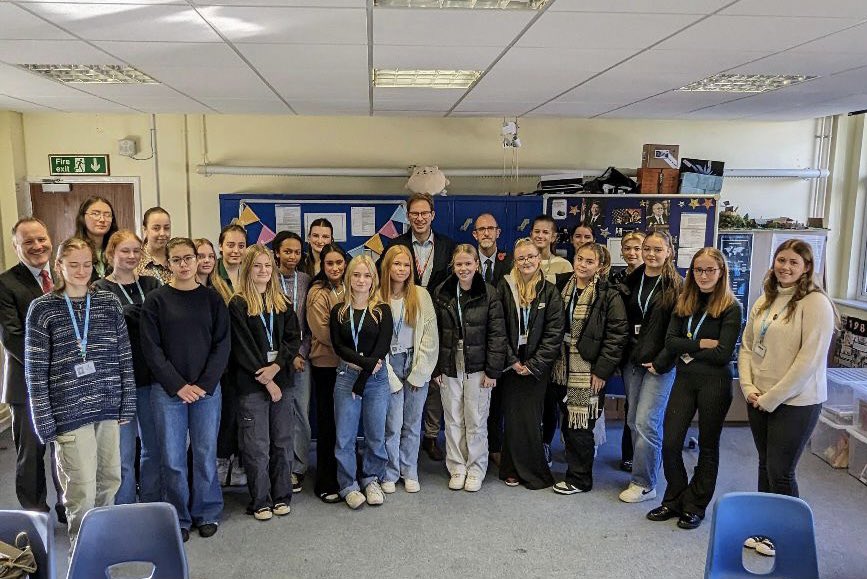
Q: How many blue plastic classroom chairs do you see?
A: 3